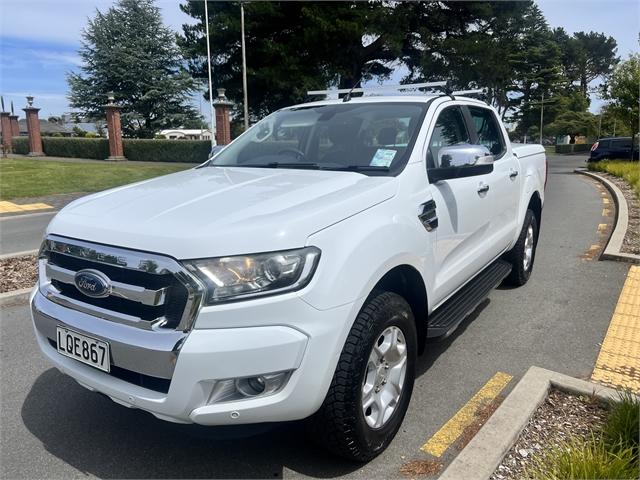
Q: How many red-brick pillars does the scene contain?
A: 5